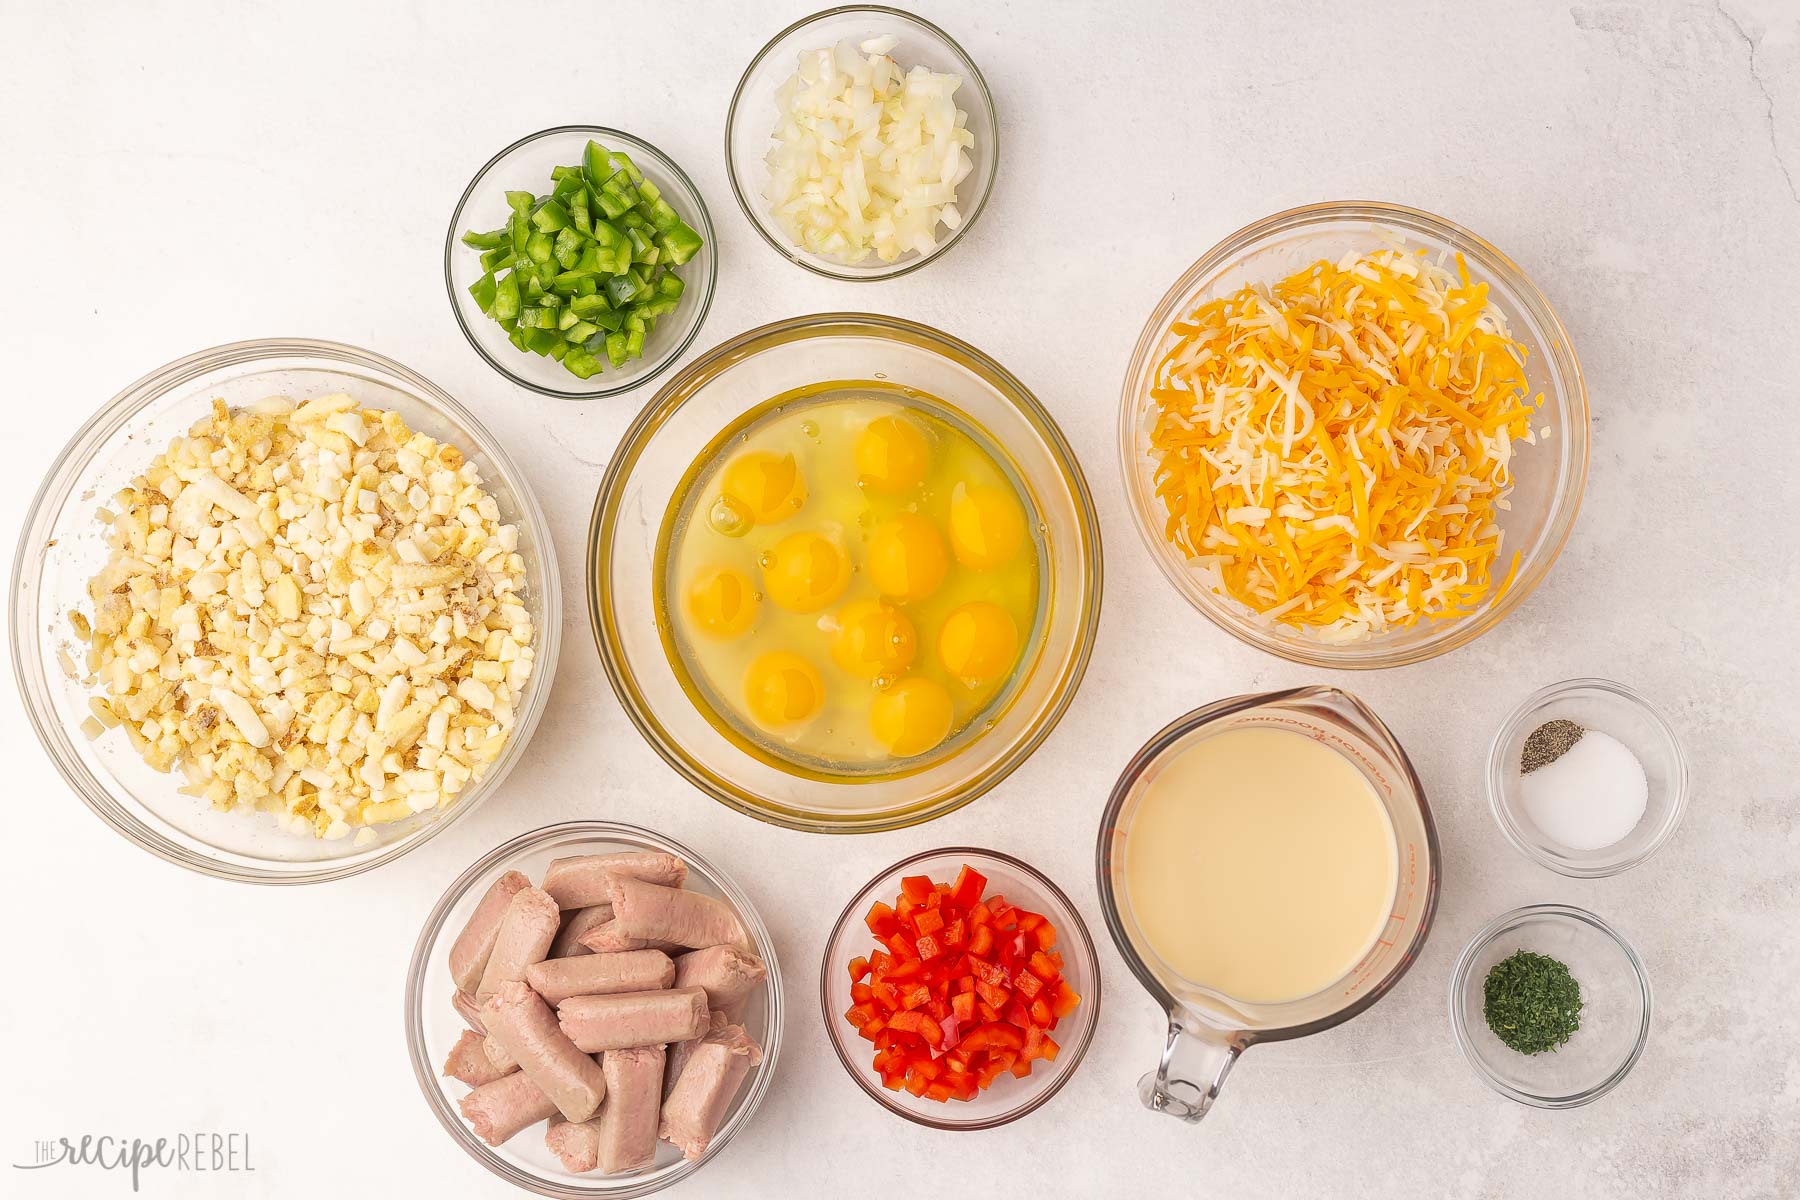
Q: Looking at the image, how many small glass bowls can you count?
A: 5